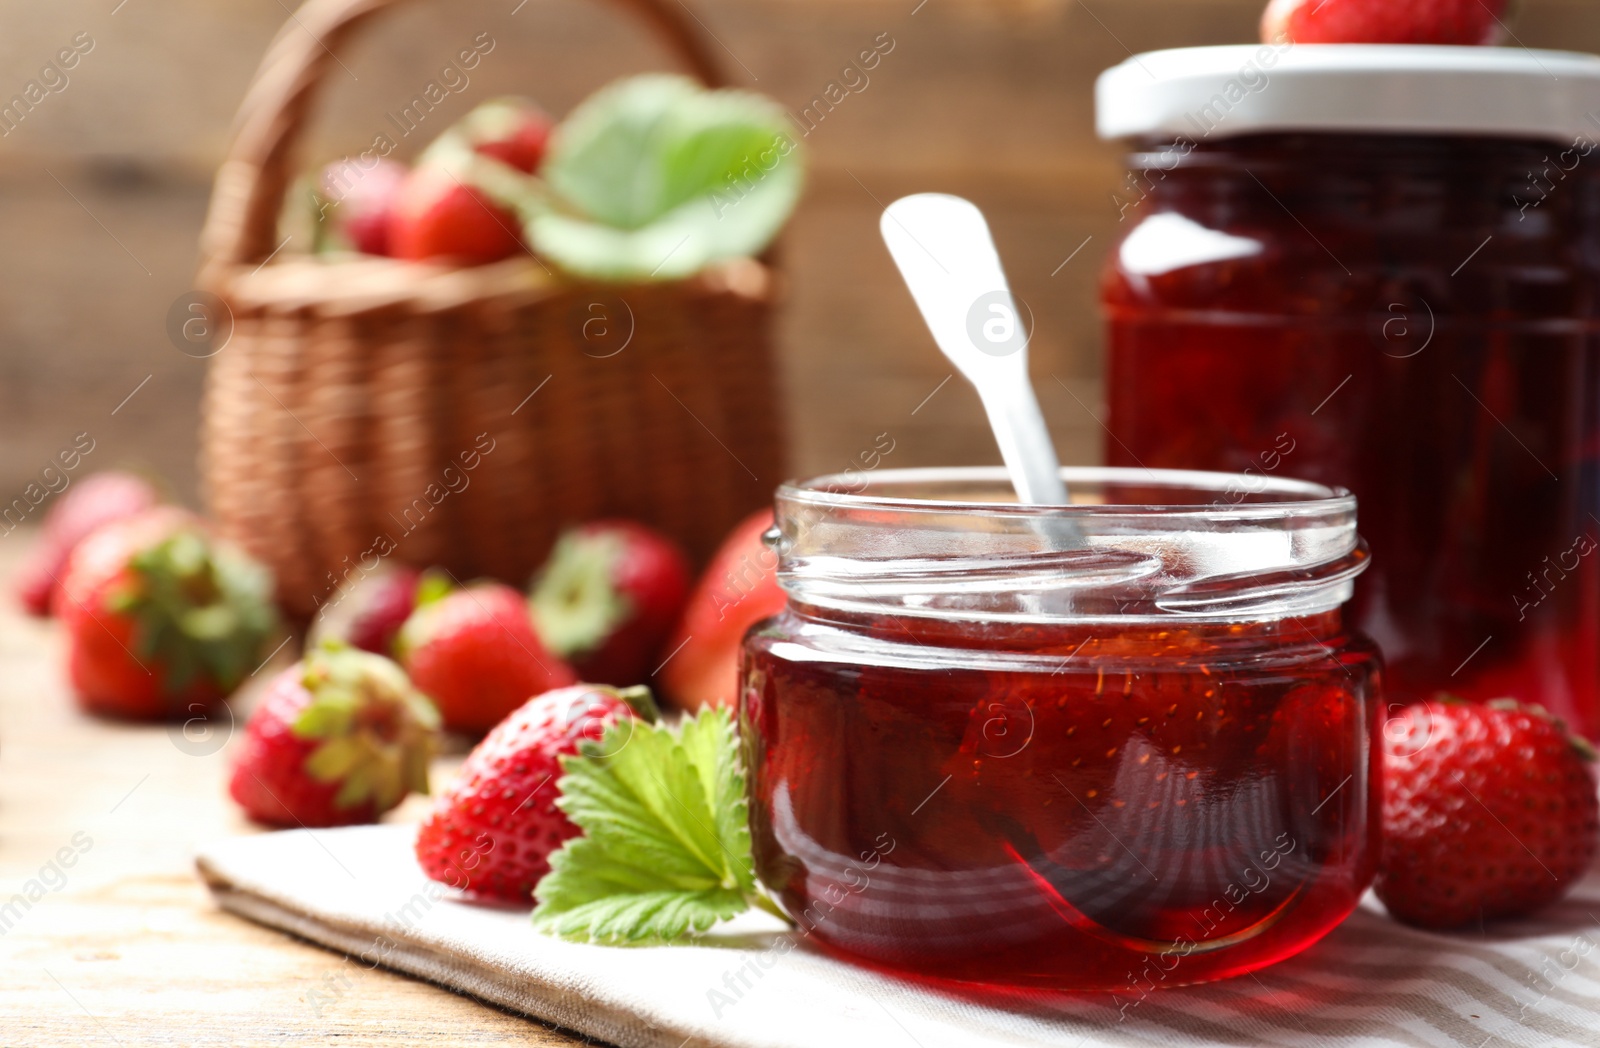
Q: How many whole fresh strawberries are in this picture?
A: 13